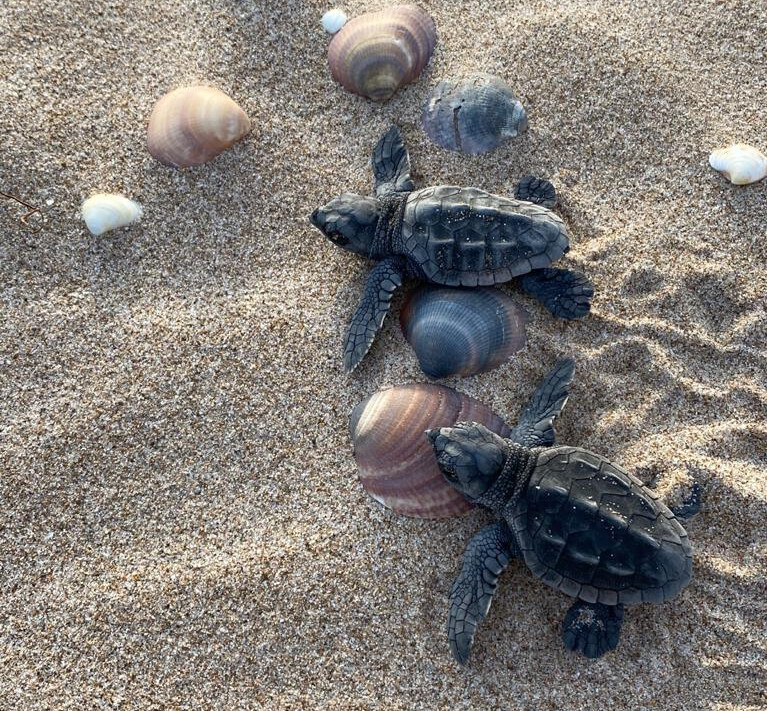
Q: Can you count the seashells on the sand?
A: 8